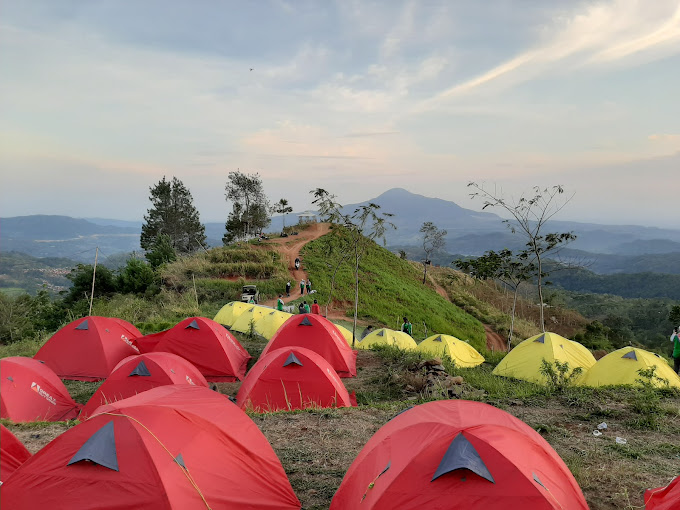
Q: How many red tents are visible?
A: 10